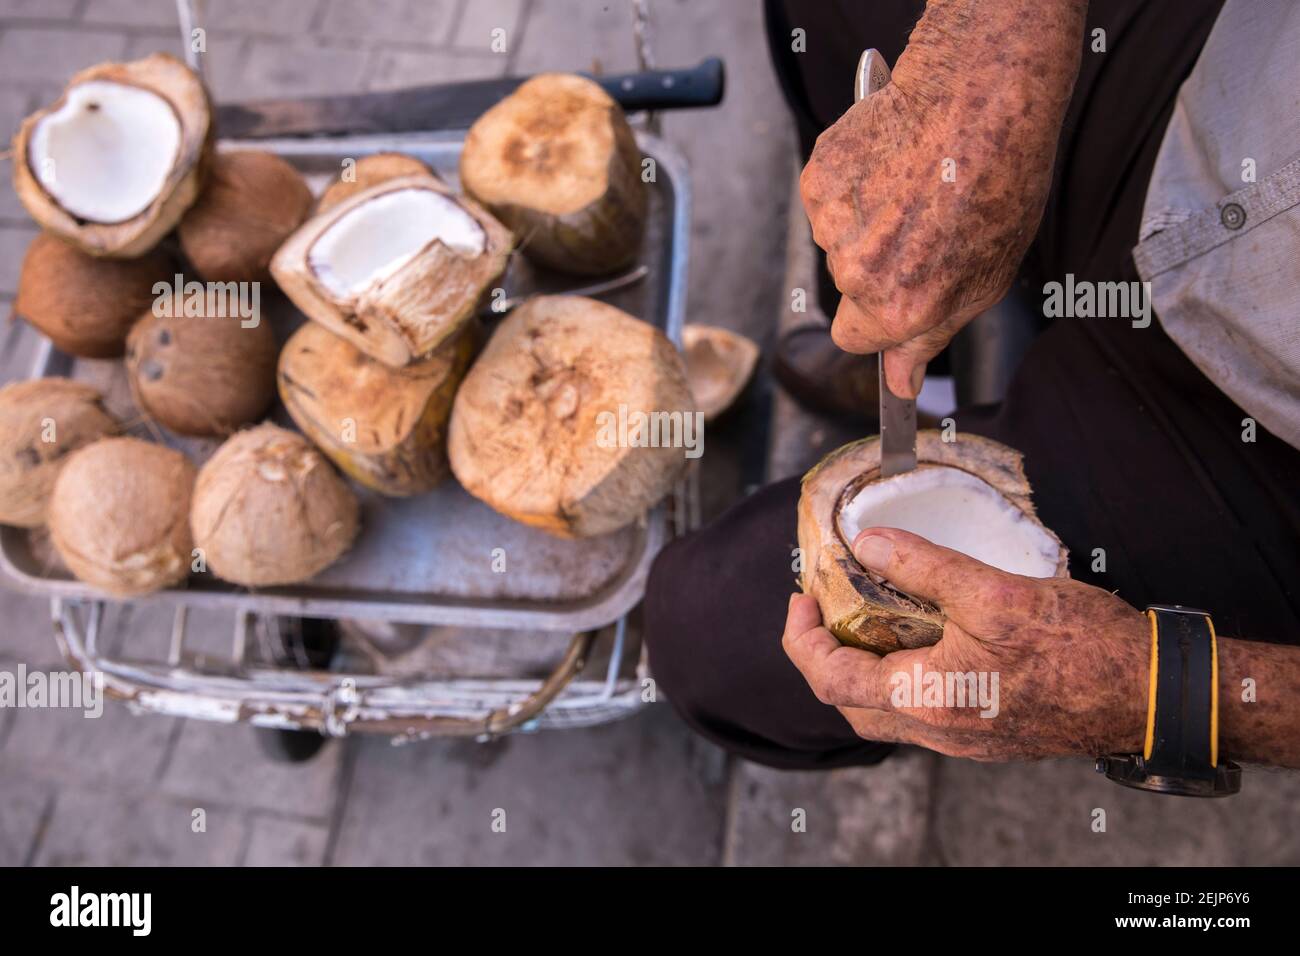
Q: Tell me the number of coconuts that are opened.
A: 3